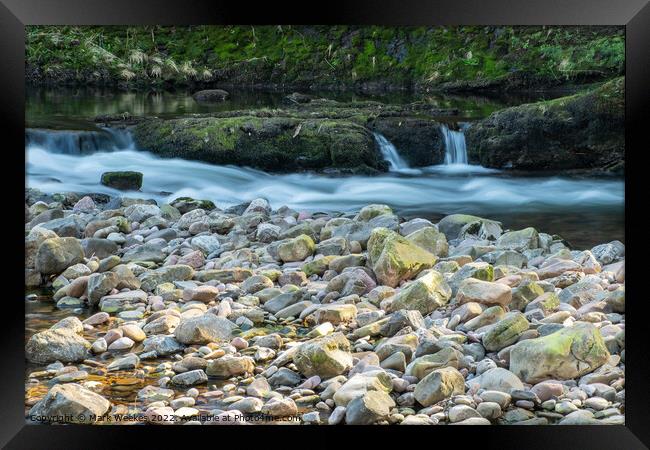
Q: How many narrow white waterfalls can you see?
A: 2